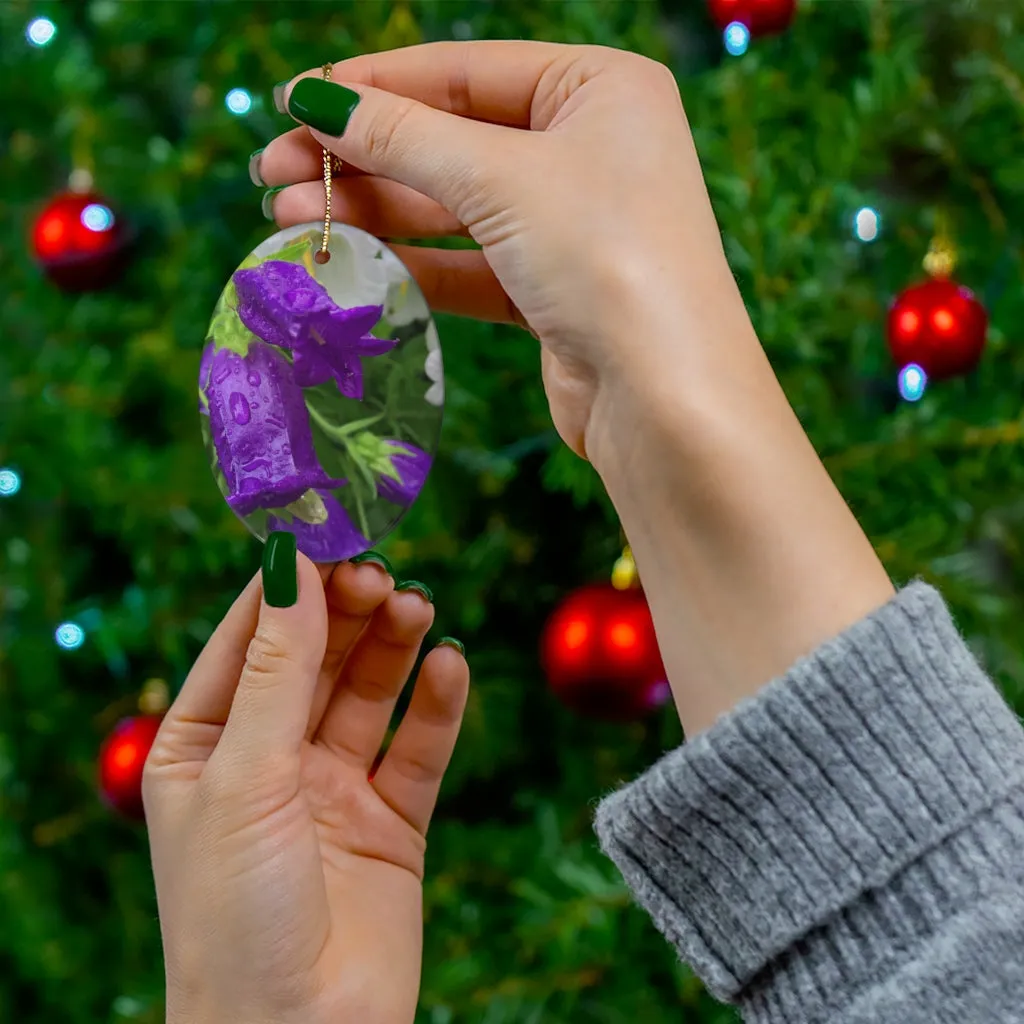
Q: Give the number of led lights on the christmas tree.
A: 8